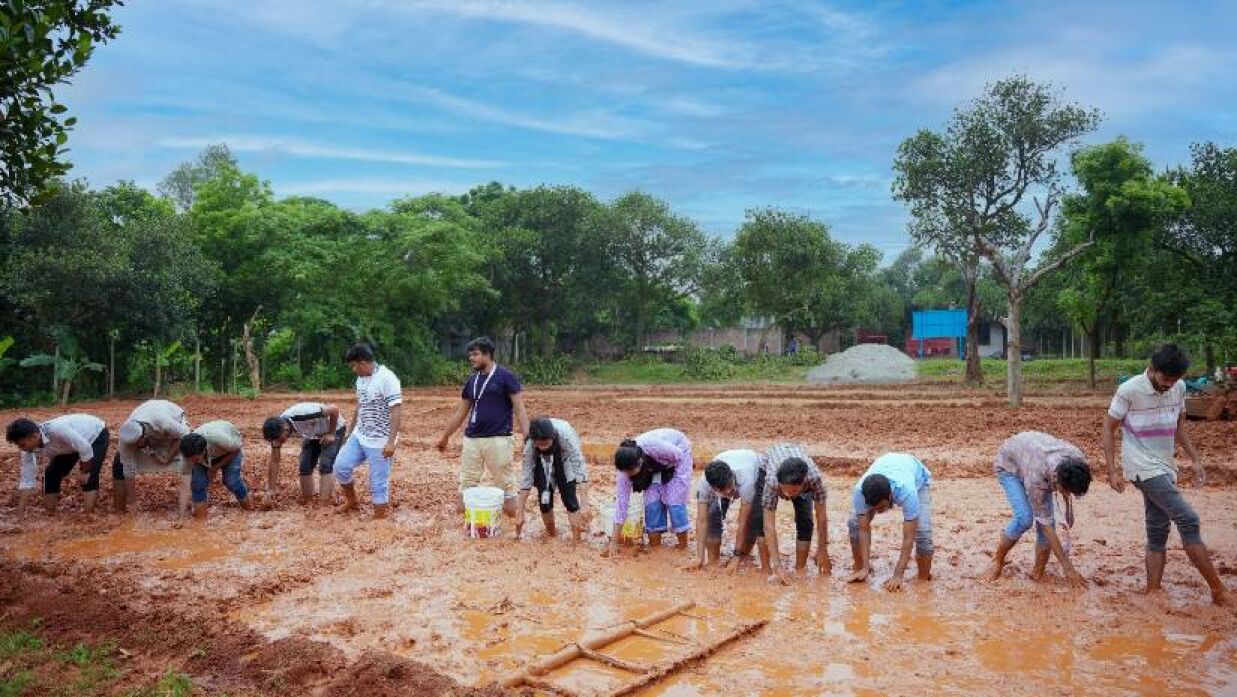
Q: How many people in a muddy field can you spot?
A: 13